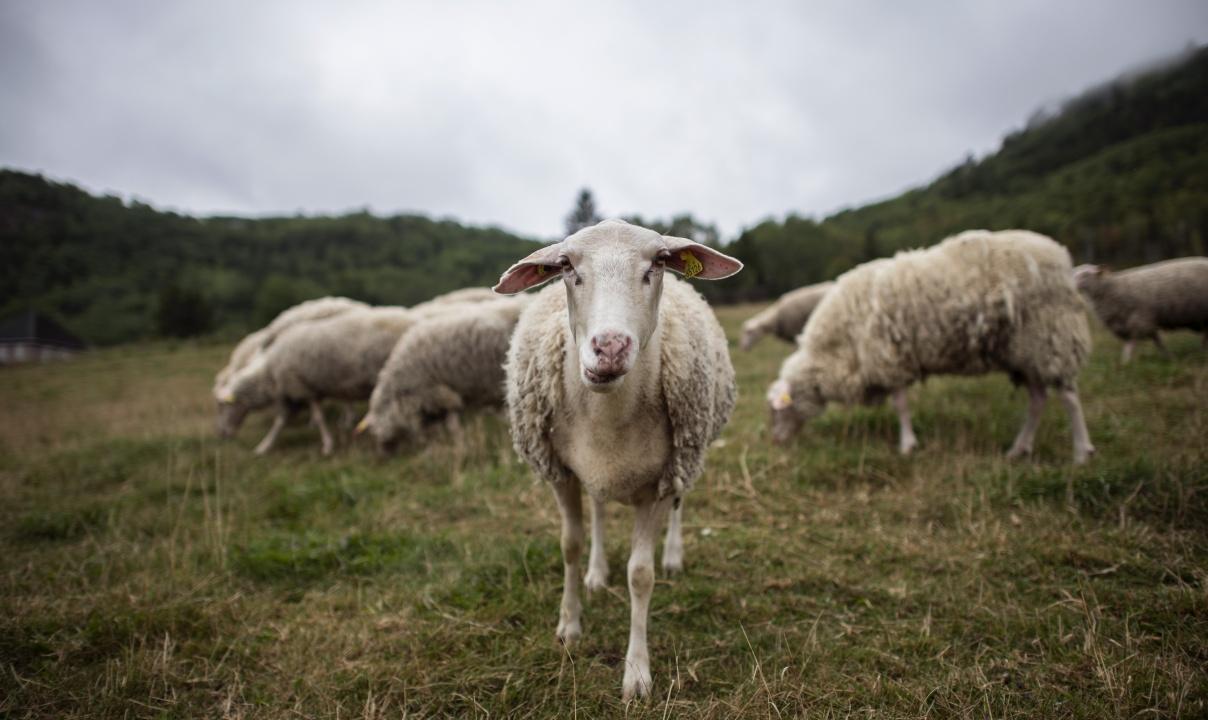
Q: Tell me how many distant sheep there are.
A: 7